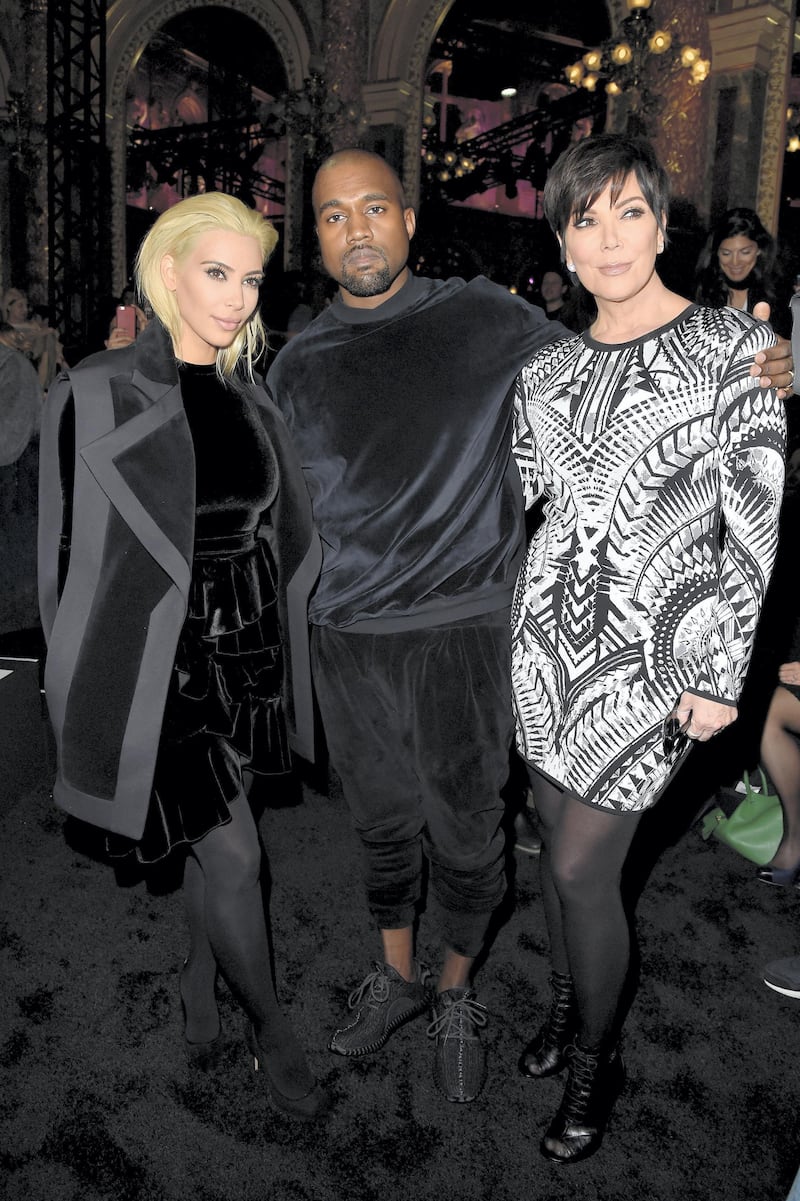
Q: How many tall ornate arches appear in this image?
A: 2